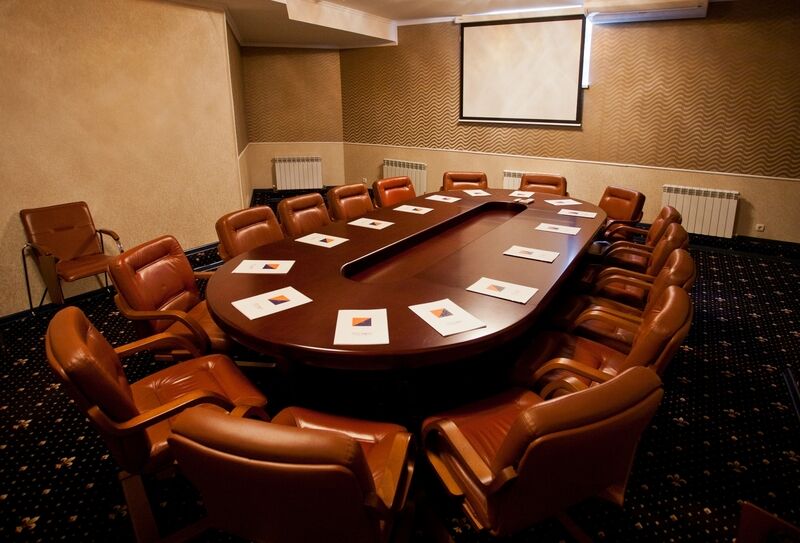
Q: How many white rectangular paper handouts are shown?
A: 15